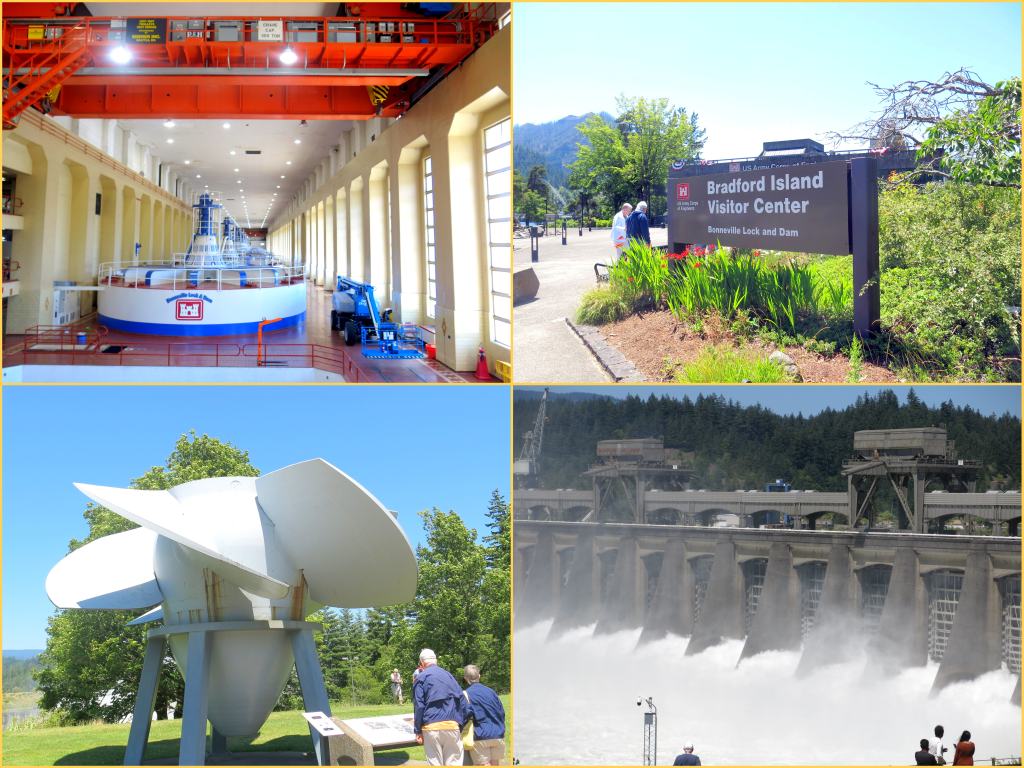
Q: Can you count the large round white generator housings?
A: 1